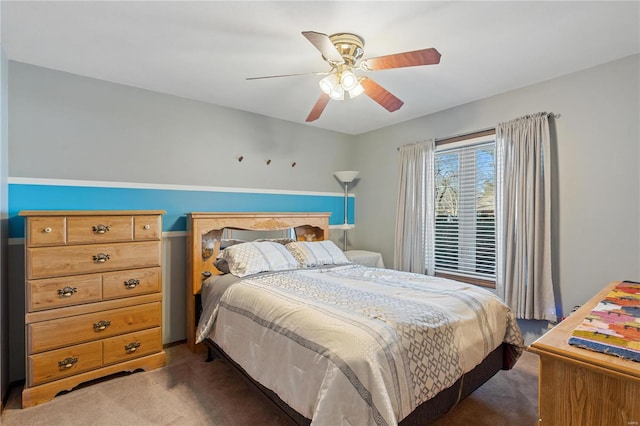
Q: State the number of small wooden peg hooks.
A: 3